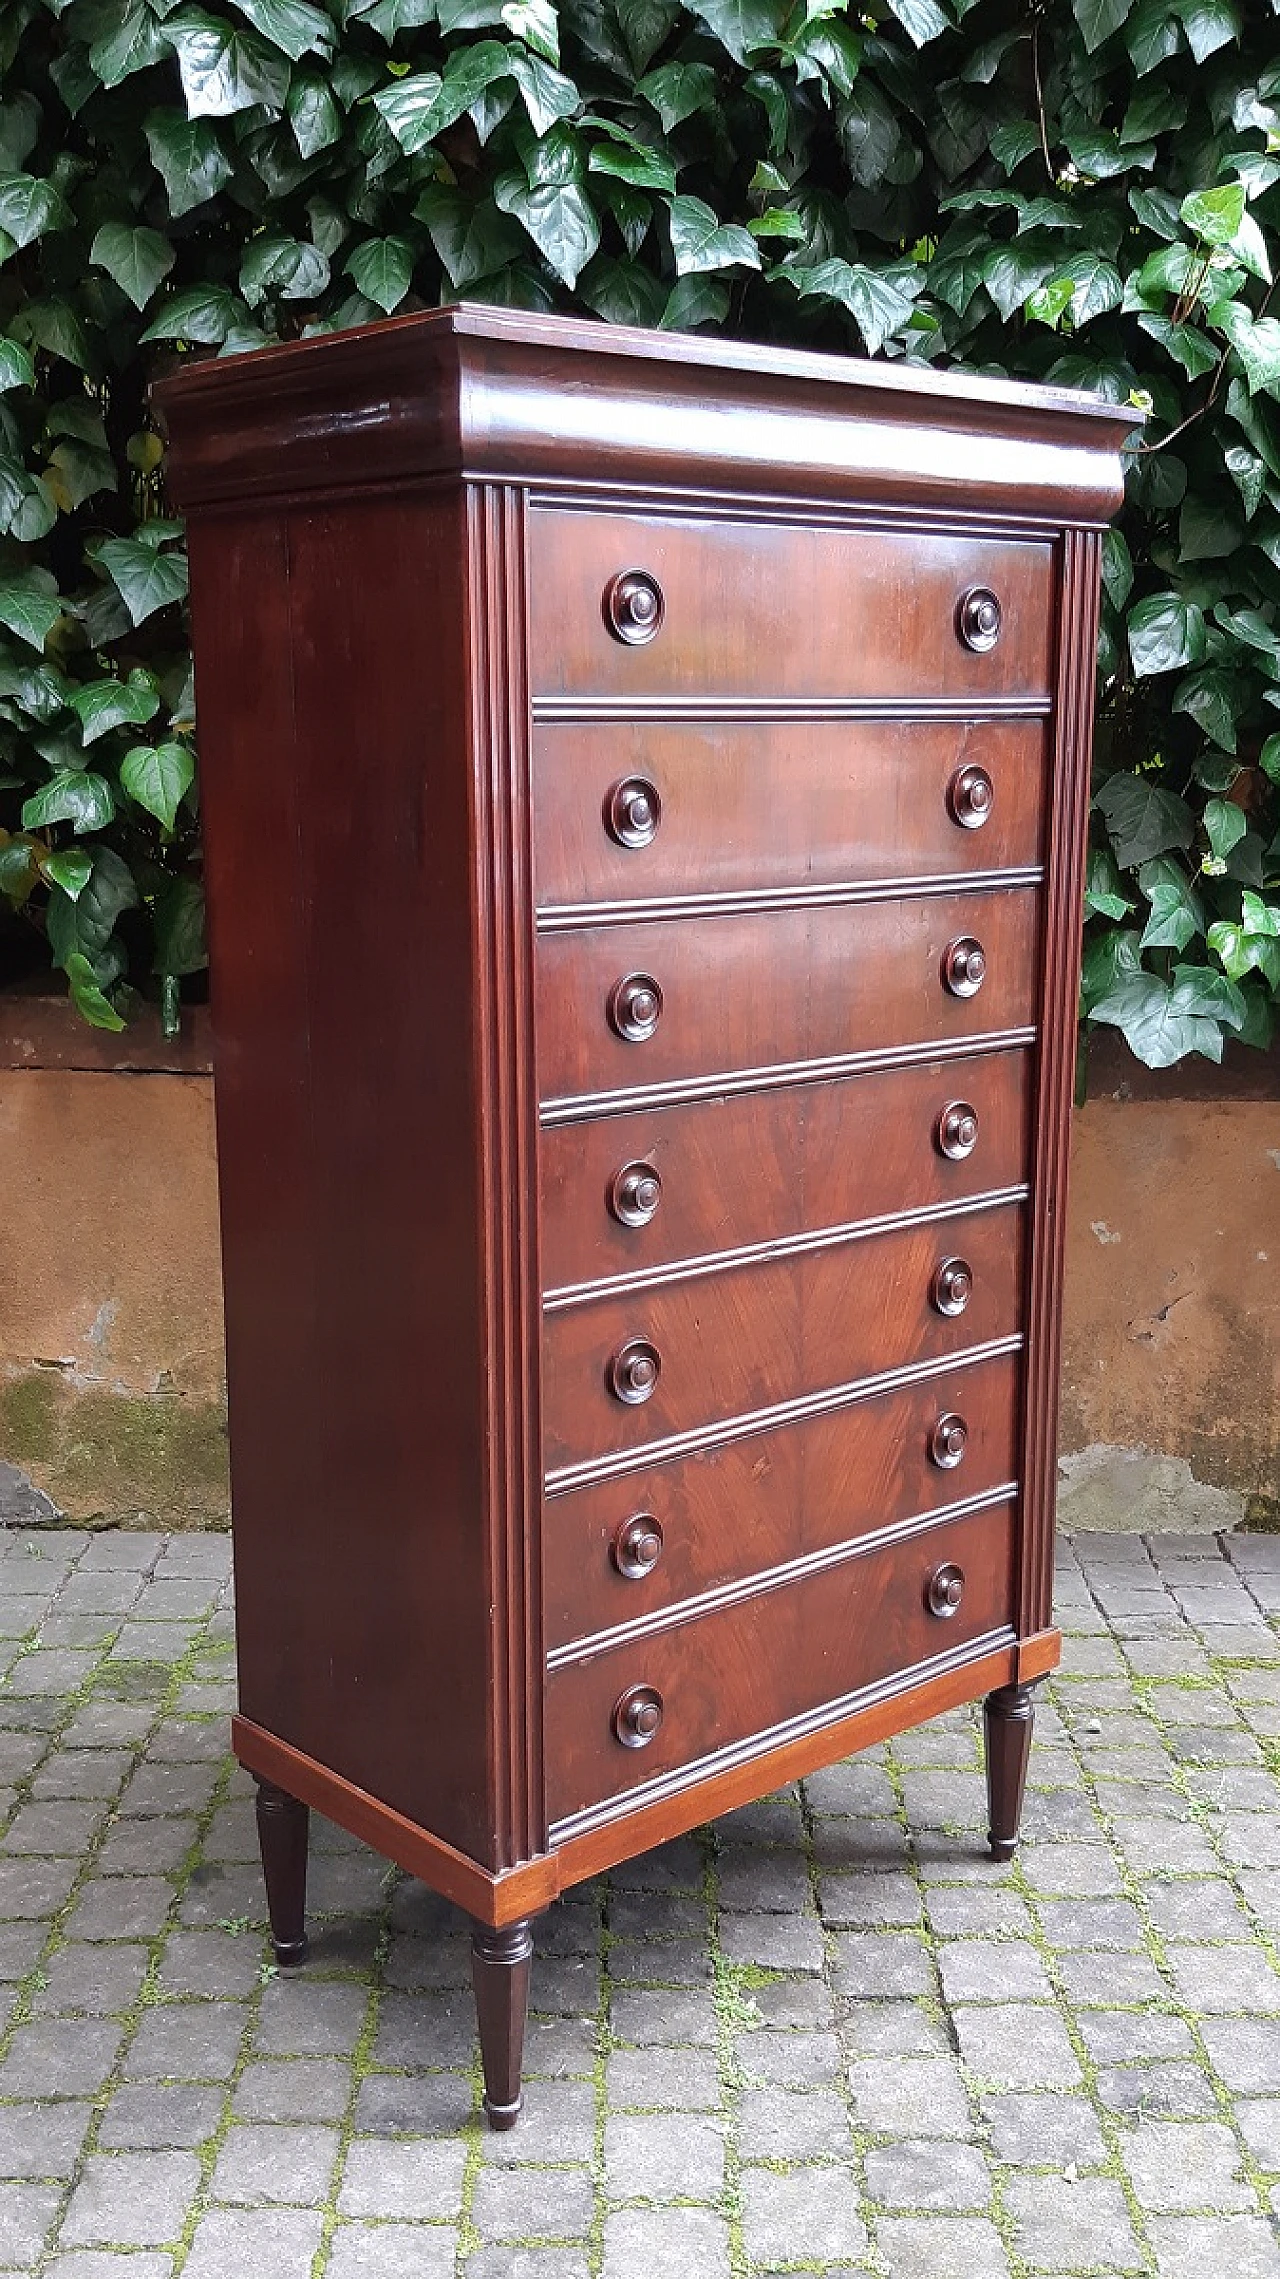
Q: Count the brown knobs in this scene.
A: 14